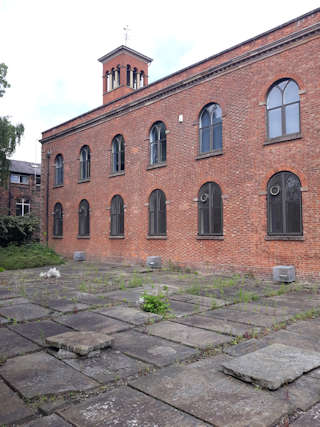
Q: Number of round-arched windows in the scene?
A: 12